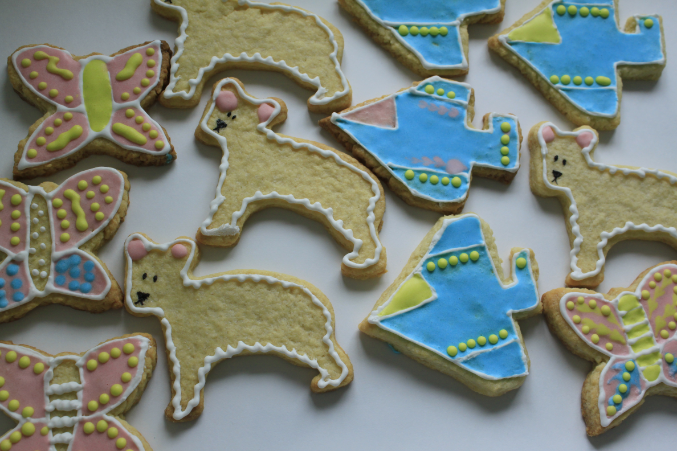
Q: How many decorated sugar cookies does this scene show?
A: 12